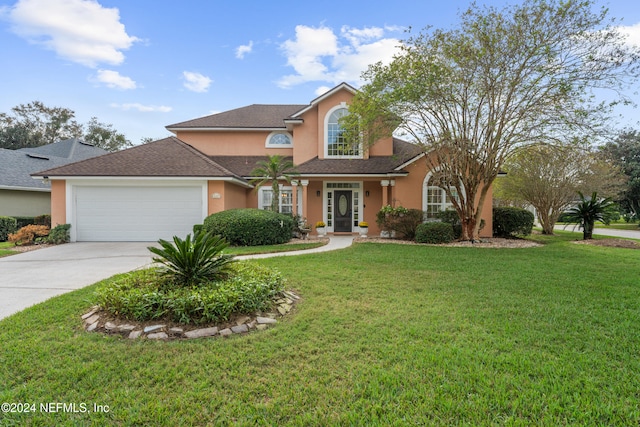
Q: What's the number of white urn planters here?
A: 2